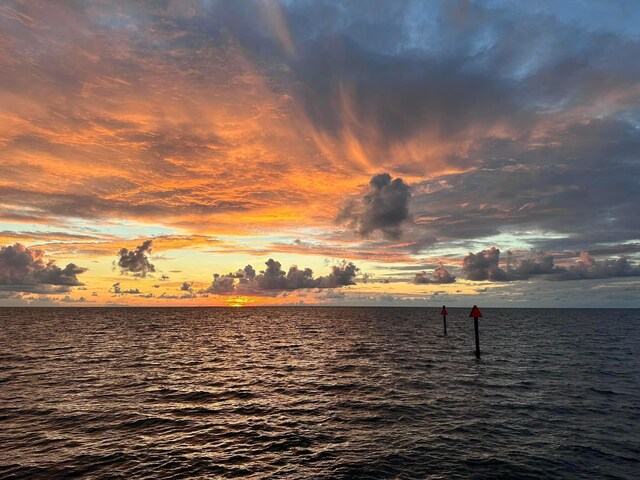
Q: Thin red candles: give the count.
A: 0